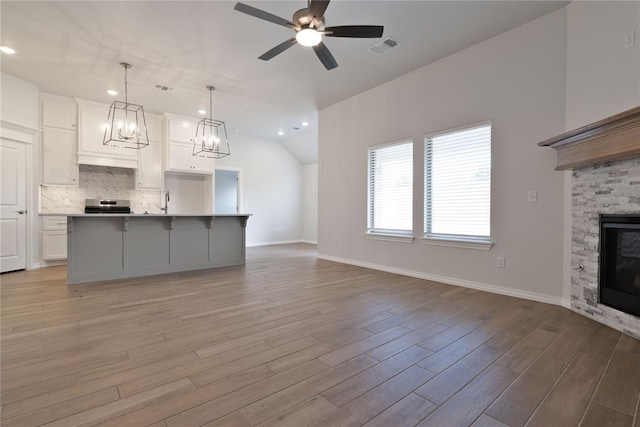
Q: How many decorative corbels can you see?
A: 5